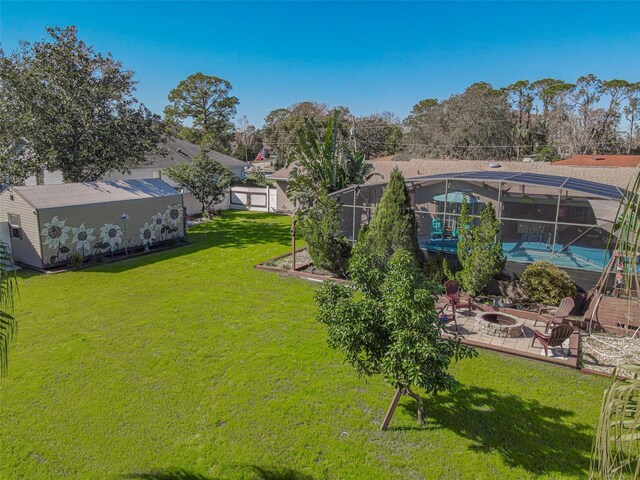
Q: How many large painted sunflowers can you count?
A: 6